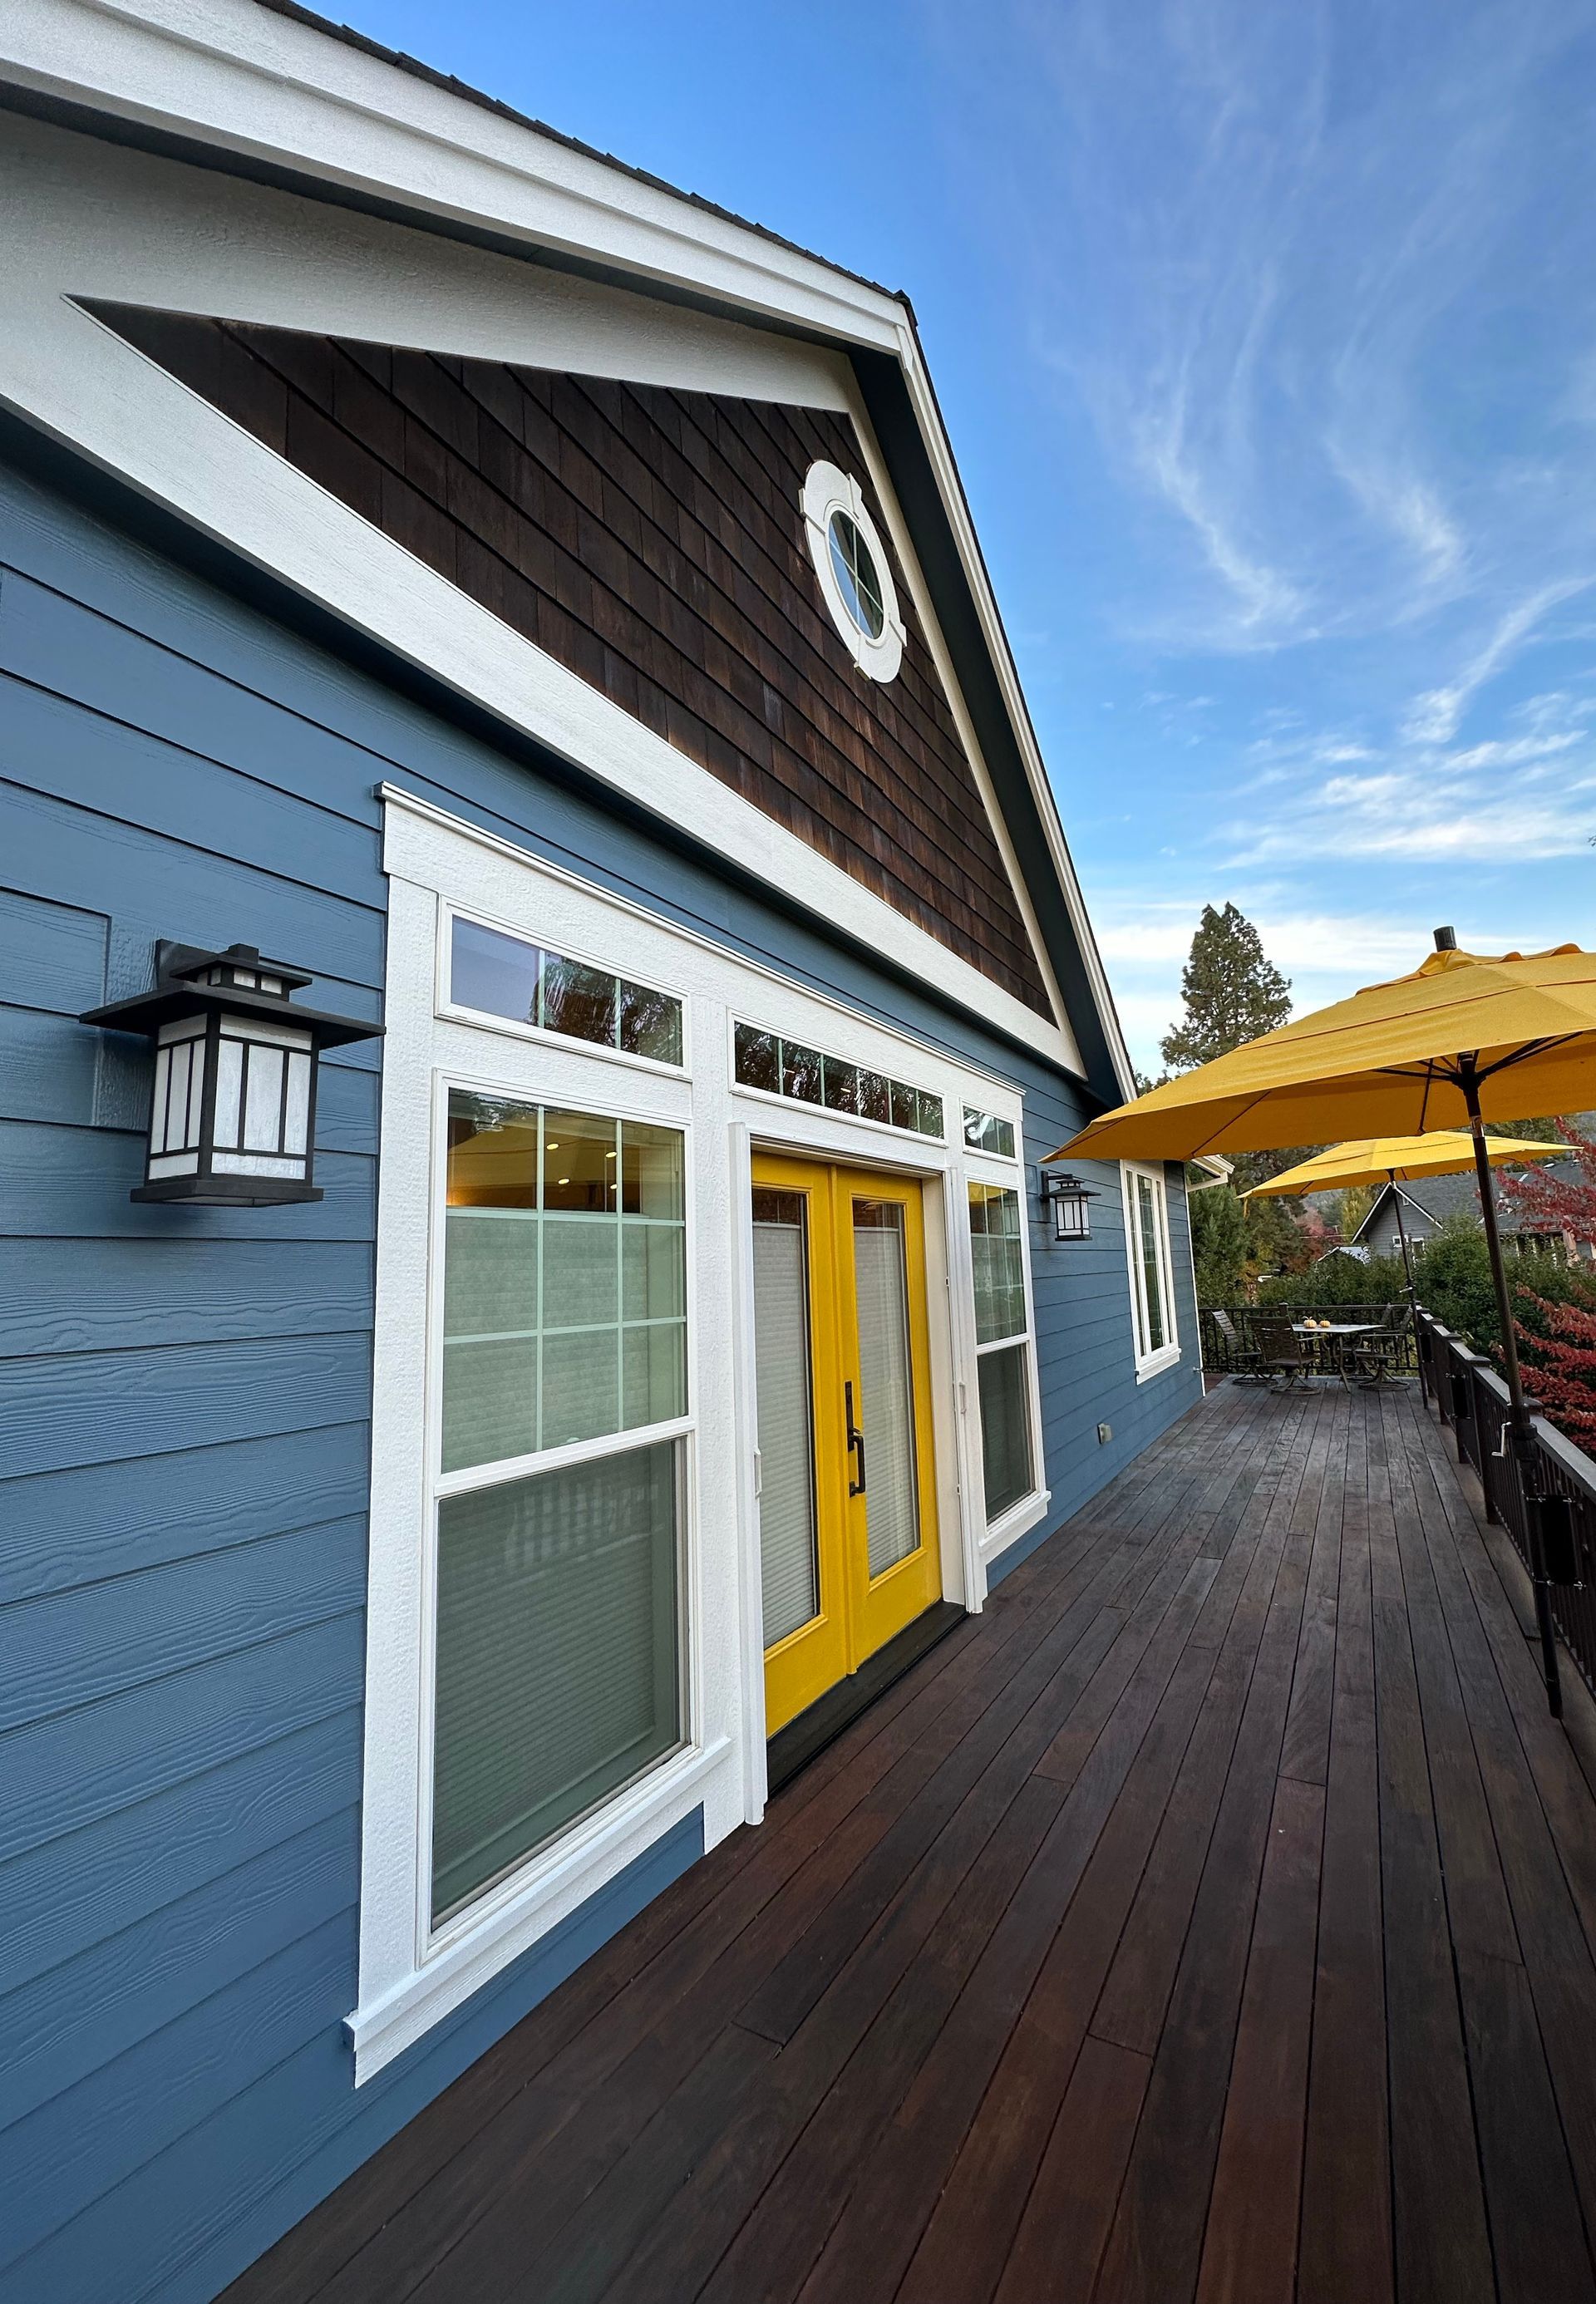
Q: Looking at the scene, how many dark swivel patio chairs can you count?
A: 4